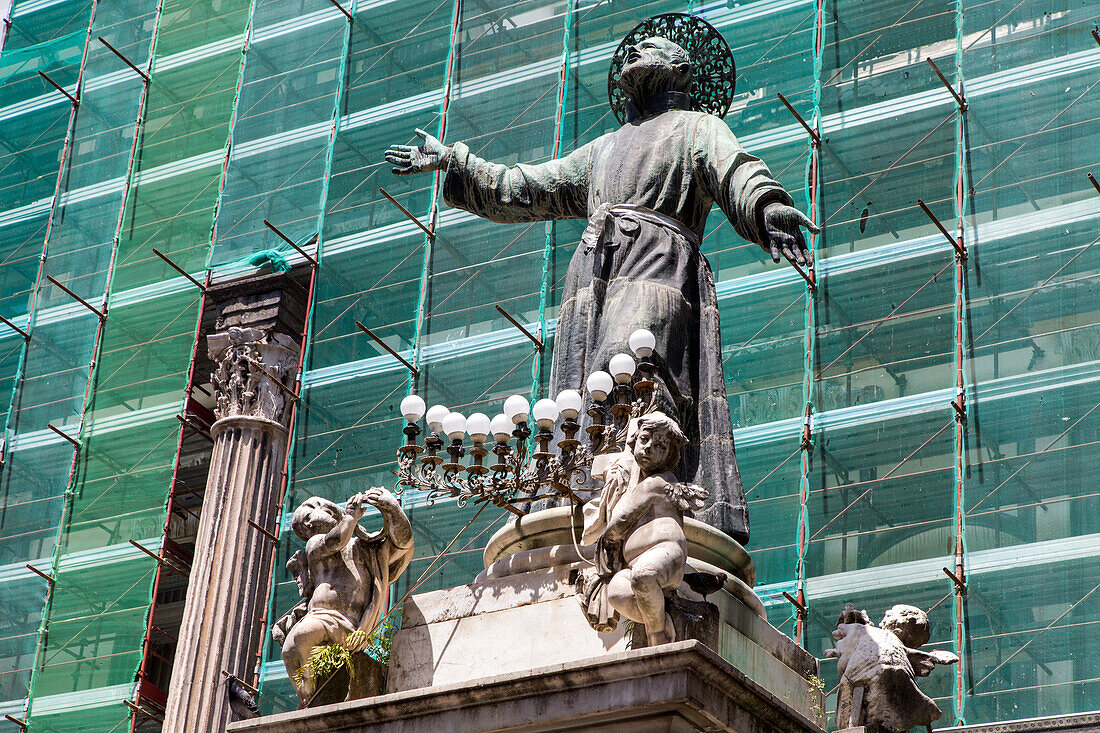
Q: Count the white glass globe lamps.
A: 11